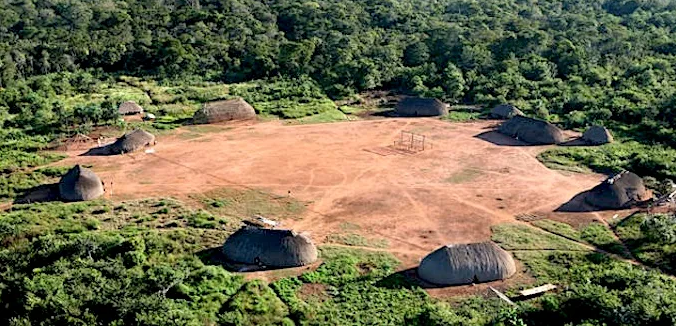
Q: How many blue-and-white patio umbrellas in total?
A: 0